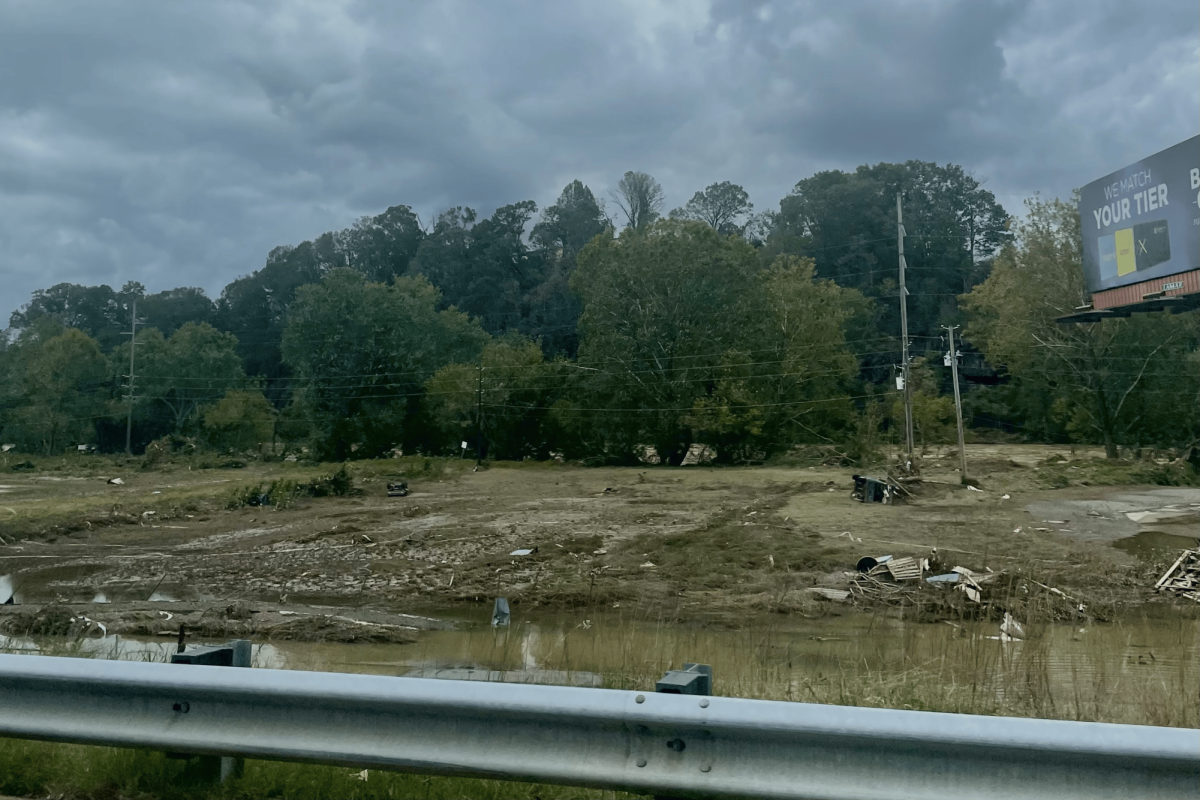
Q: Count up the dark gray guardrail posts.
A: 2